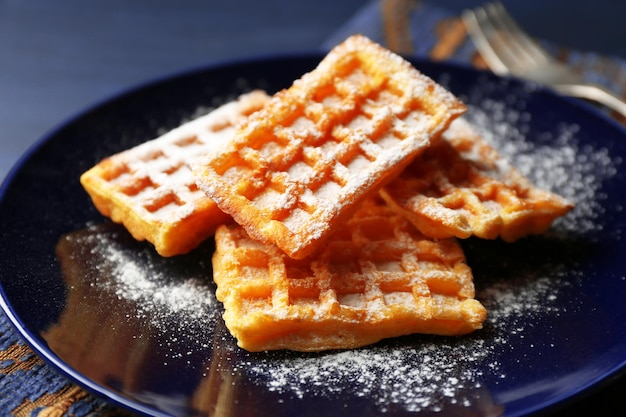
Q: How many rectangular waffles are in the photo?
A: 4